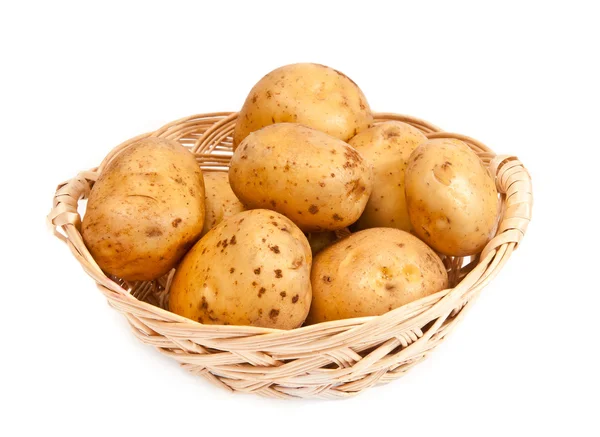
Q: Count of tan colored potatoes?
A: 8